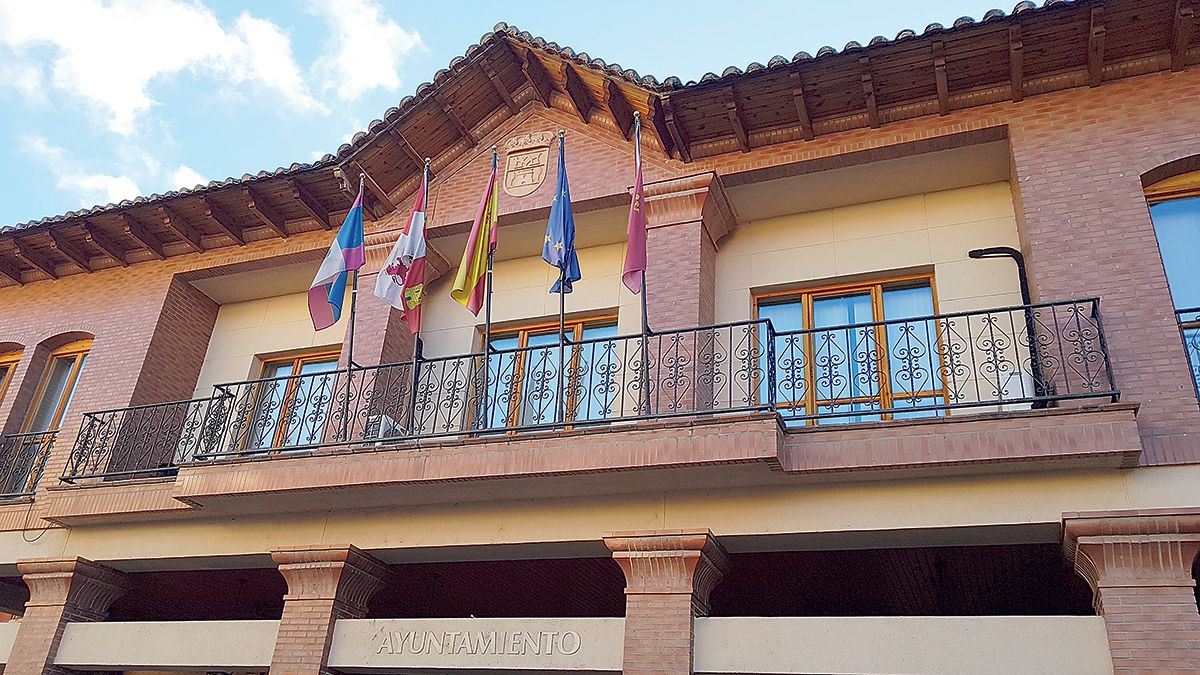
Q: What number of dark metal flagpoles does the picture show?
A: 5